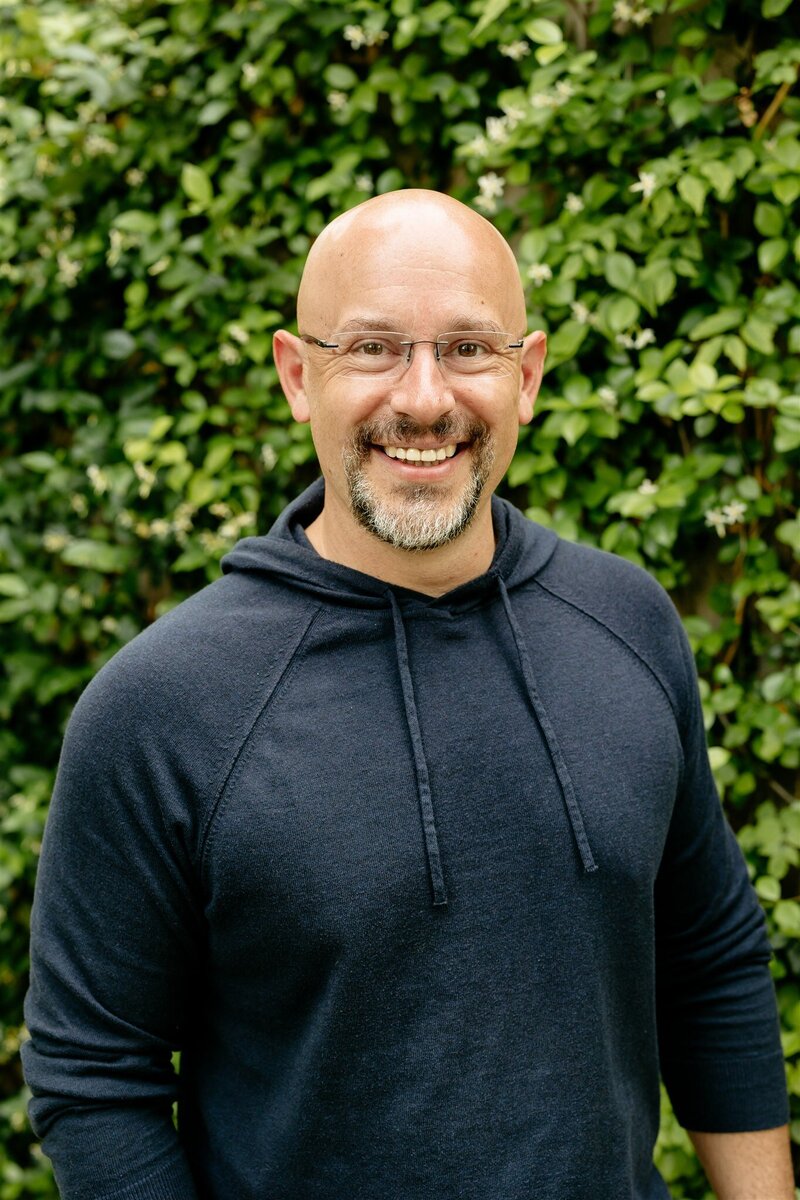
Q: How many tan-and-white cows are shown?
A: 0